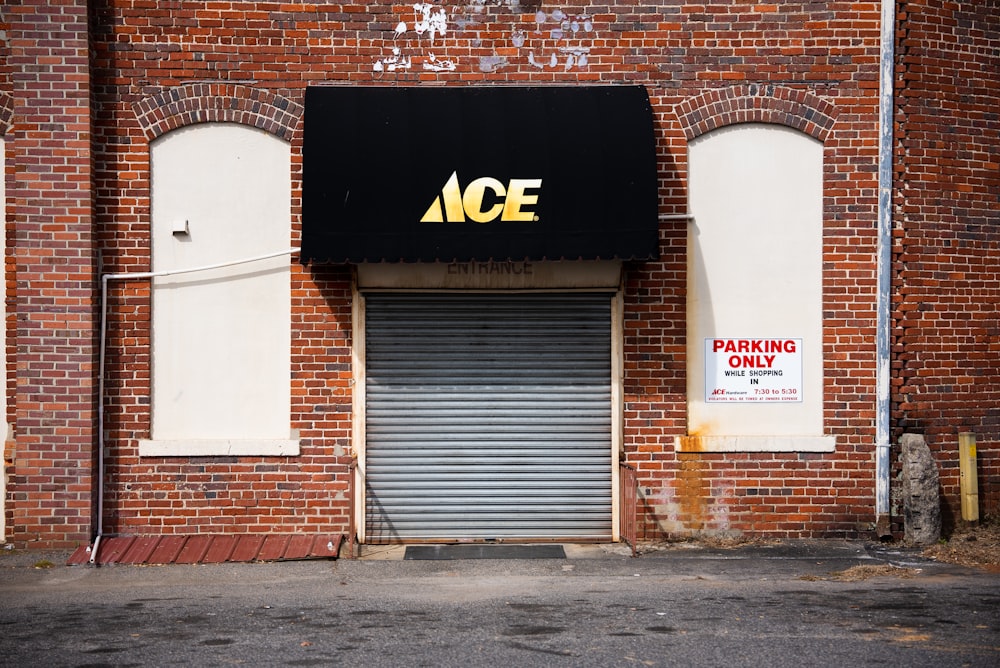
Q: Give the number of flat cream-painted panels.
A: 2